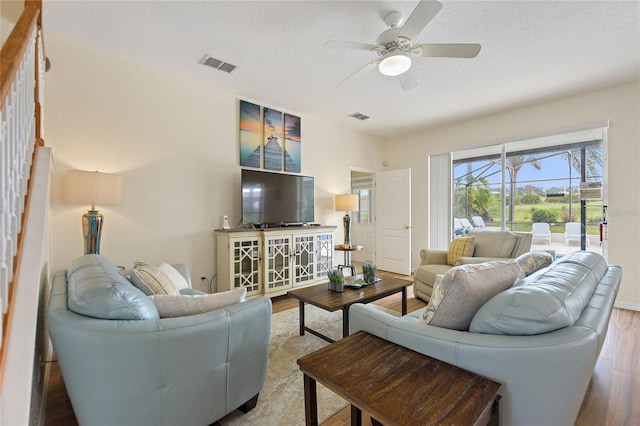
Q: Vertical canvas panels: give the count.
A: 3